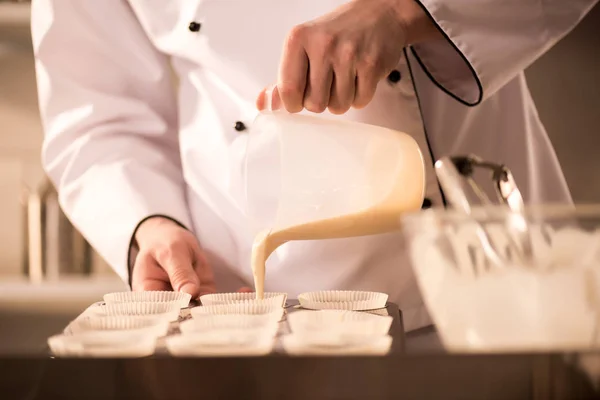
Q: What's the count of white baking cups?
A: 11